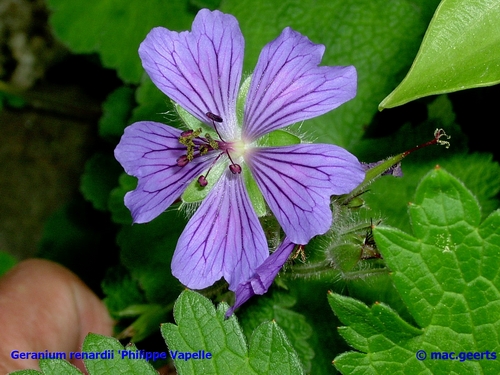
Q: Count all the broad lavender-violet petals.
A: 5